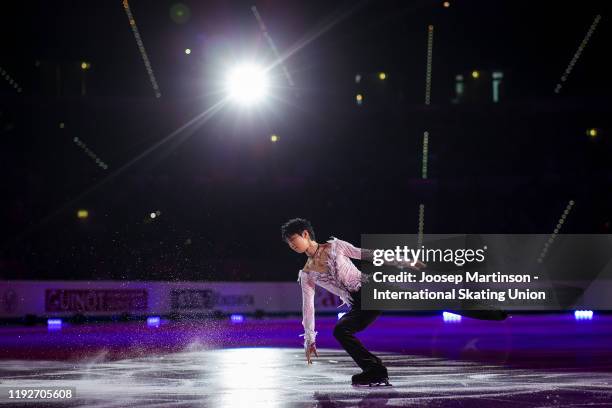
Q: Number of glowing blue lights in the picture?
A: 6